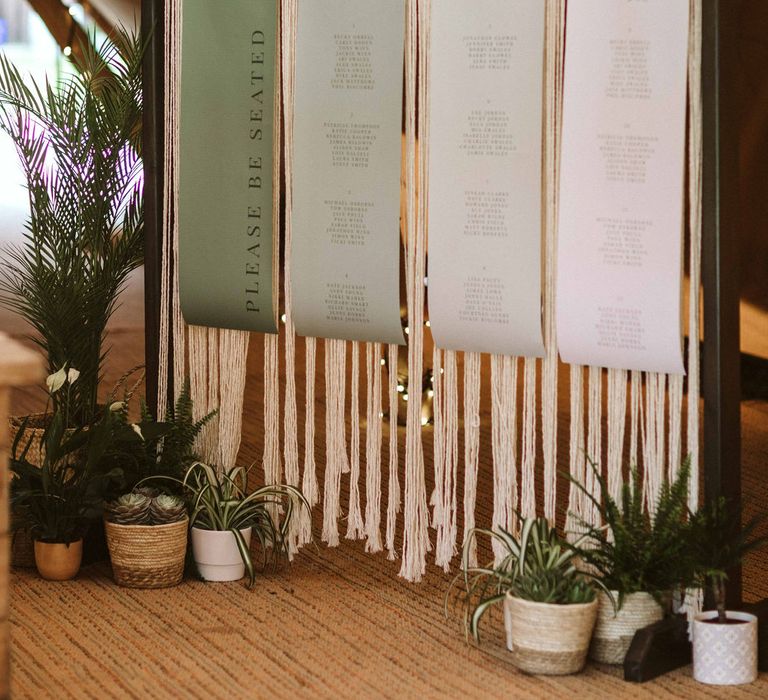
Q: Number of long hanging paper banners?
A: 4